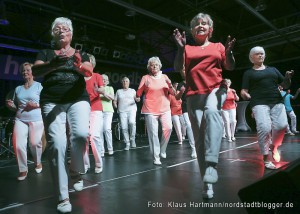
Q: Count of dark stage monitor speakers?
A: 1